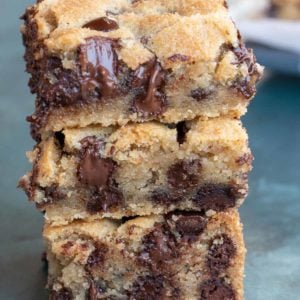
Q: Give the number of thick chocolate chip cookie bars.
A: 3